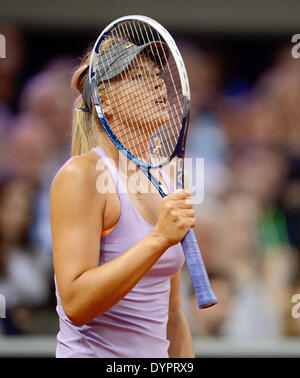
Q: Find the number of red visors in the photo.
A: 0